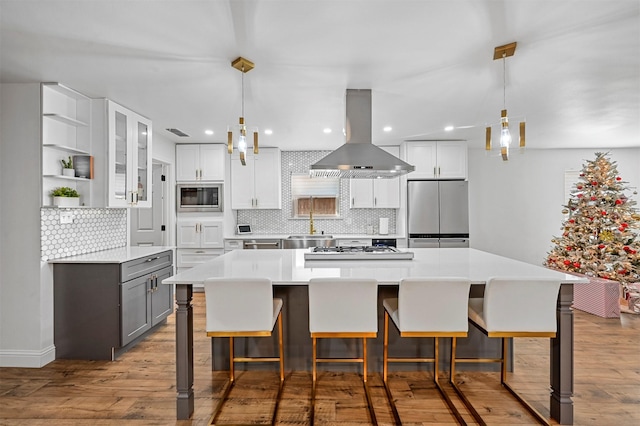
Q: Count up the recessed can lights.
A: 5